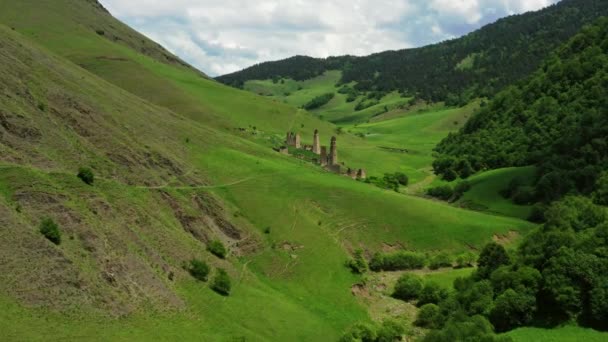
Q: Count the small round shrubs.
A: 5